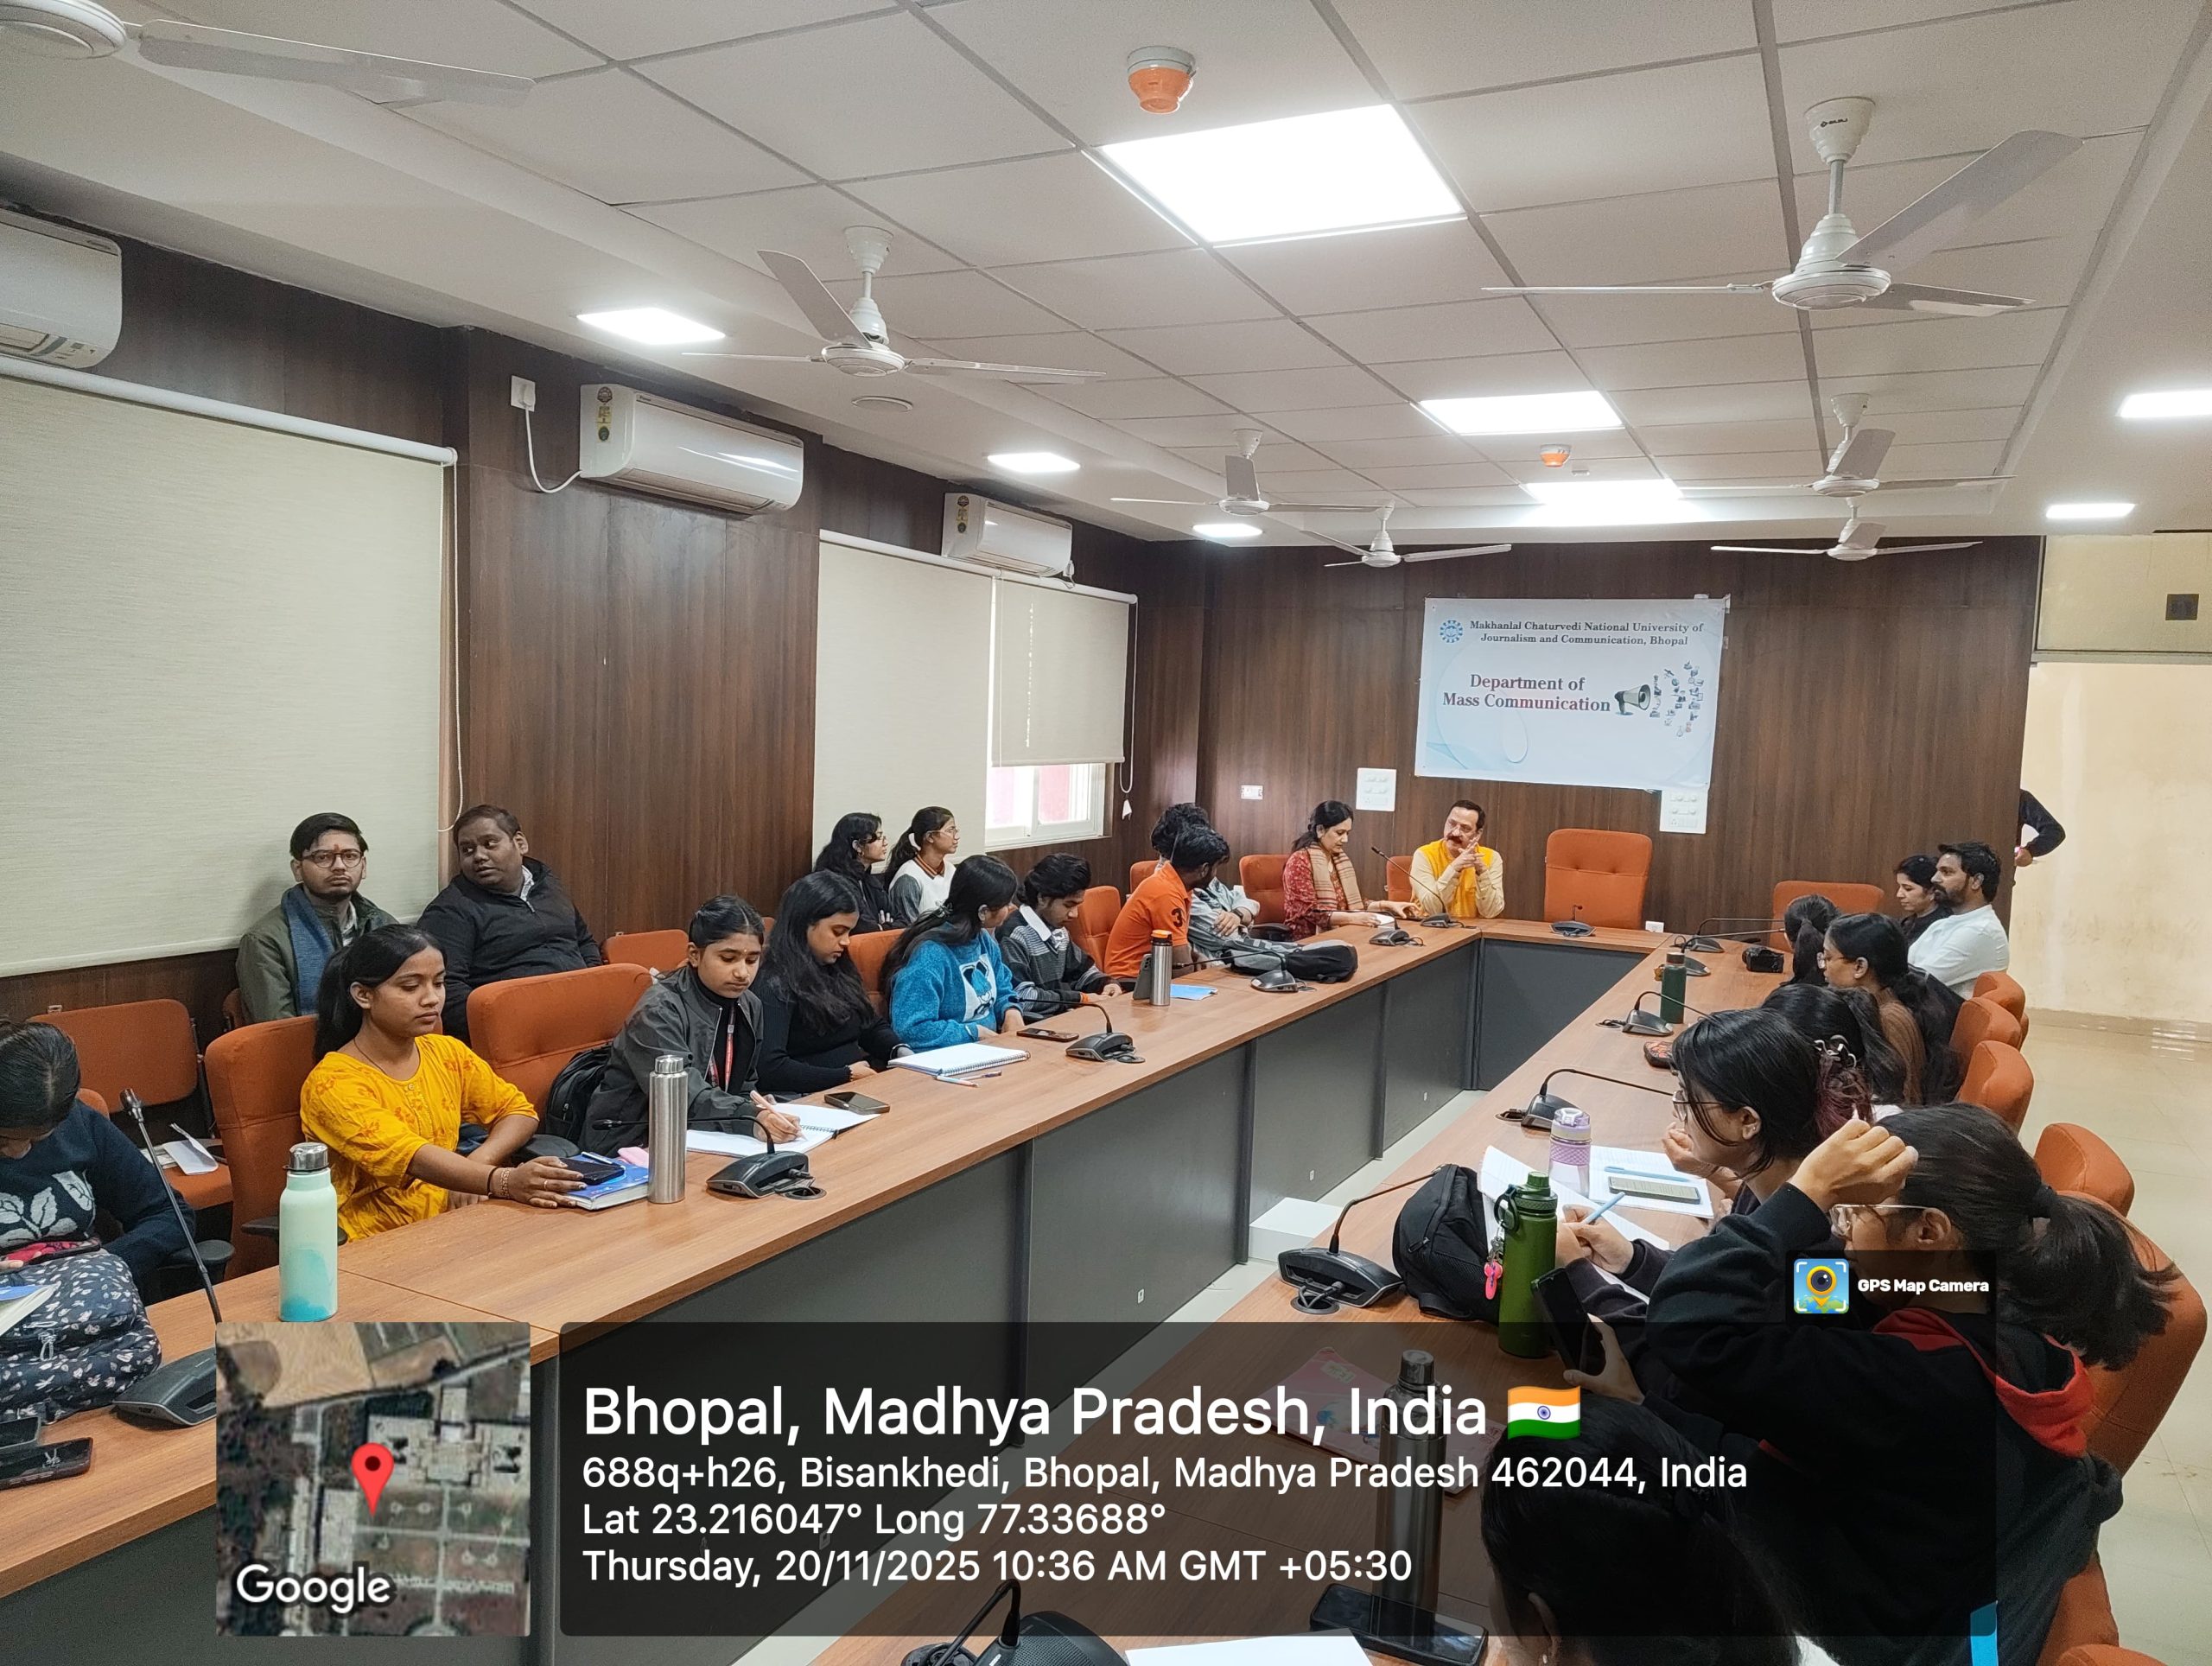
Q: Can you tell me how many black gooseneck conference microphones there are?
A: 13